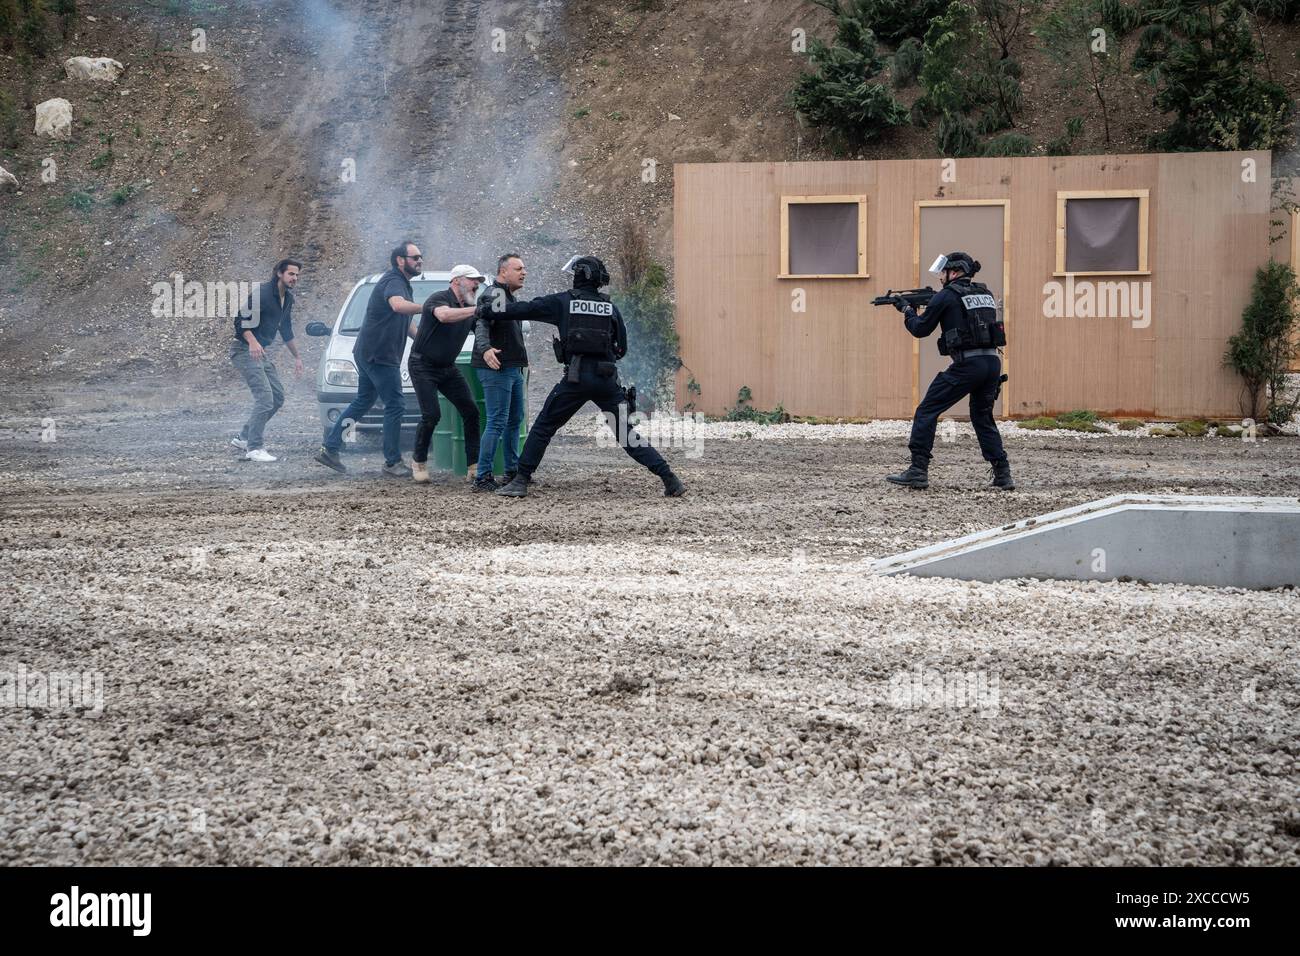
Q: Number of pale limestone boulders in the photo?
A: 3